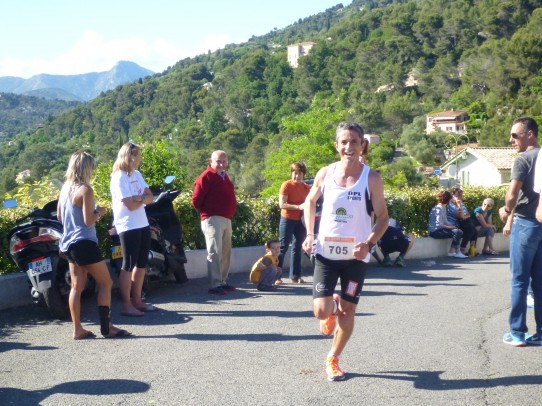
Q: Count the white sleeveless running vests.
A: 1